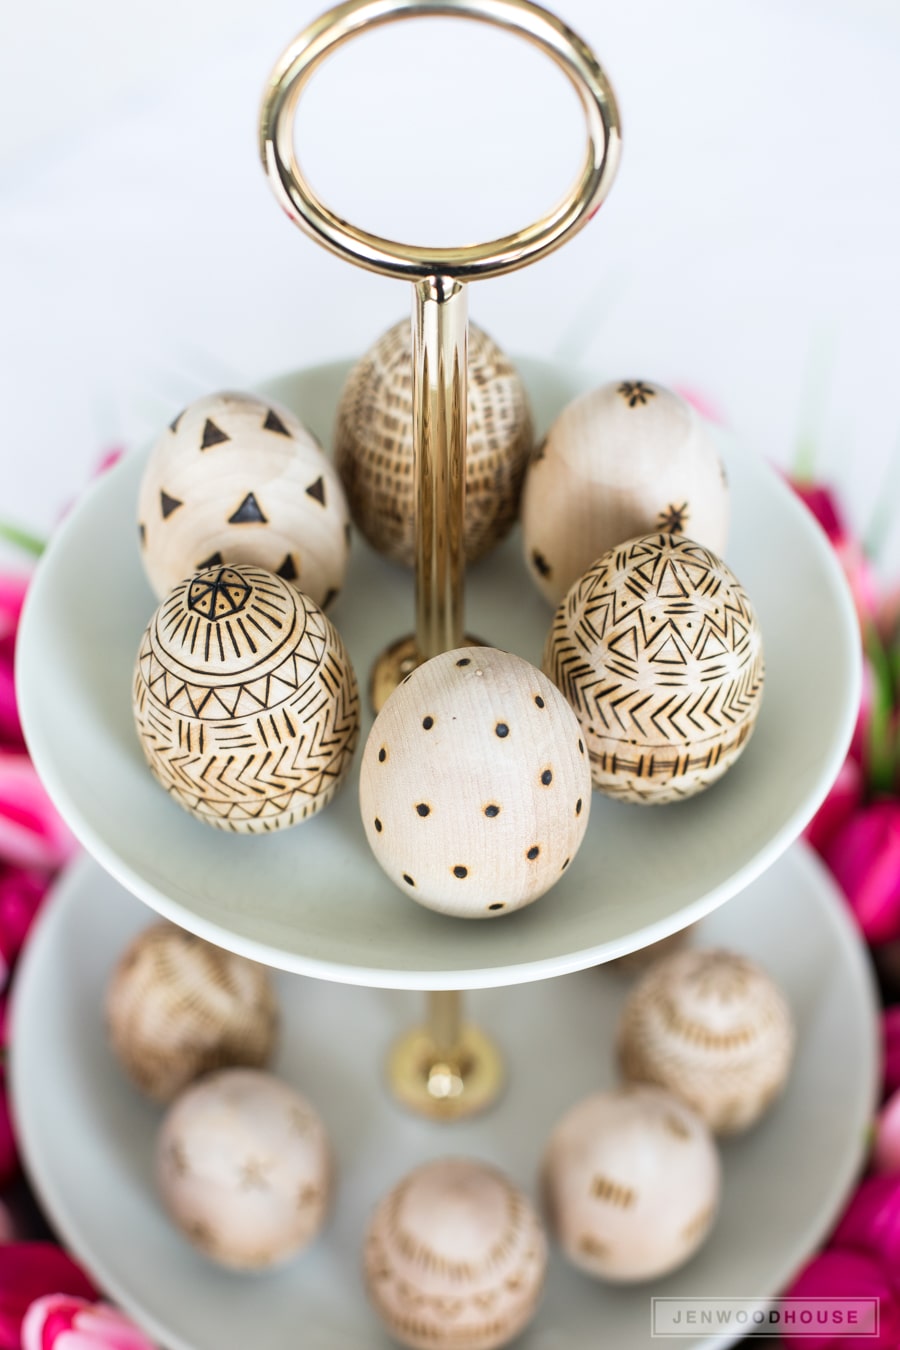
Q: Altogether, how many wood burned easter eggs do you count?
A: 12